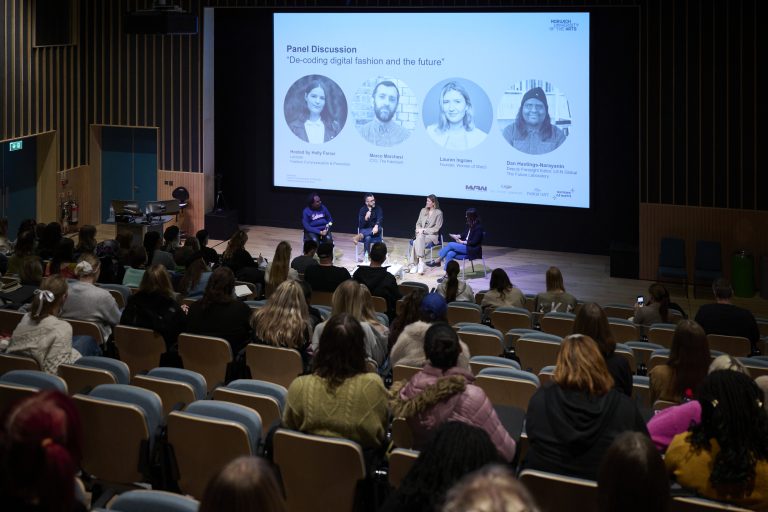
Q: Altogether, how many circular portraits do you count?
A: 4